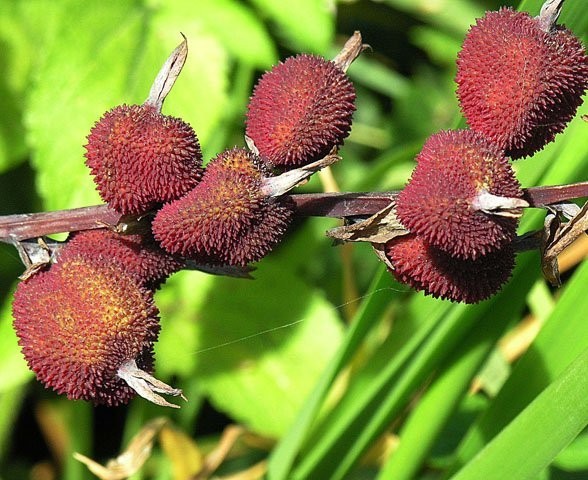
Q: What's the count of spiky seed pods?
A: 8